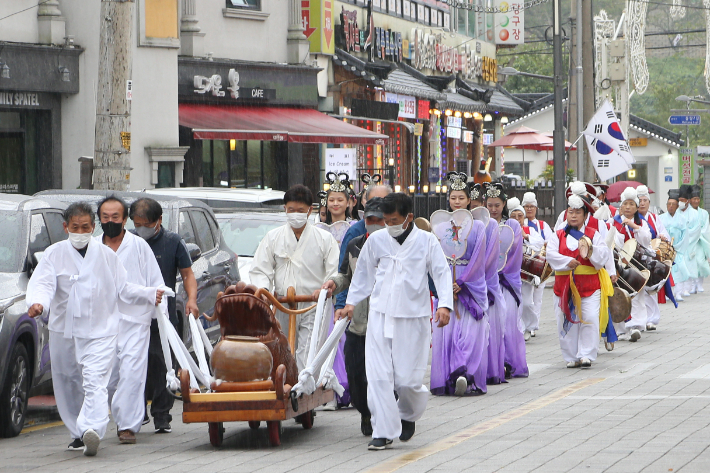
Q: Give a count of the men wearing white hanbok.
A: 4